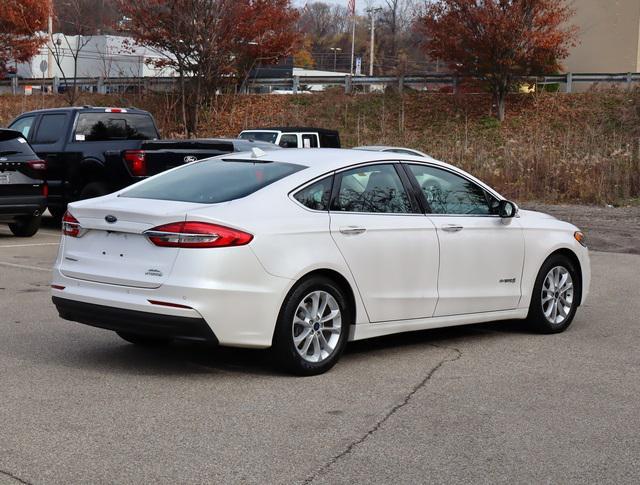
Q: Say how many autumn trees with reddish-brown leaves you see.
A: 3